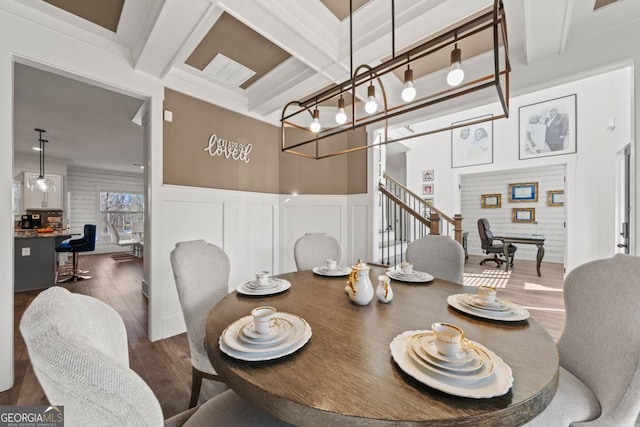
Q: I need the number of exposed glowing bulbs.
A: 5